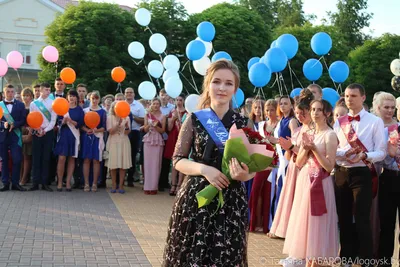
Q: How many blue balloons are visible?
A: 15